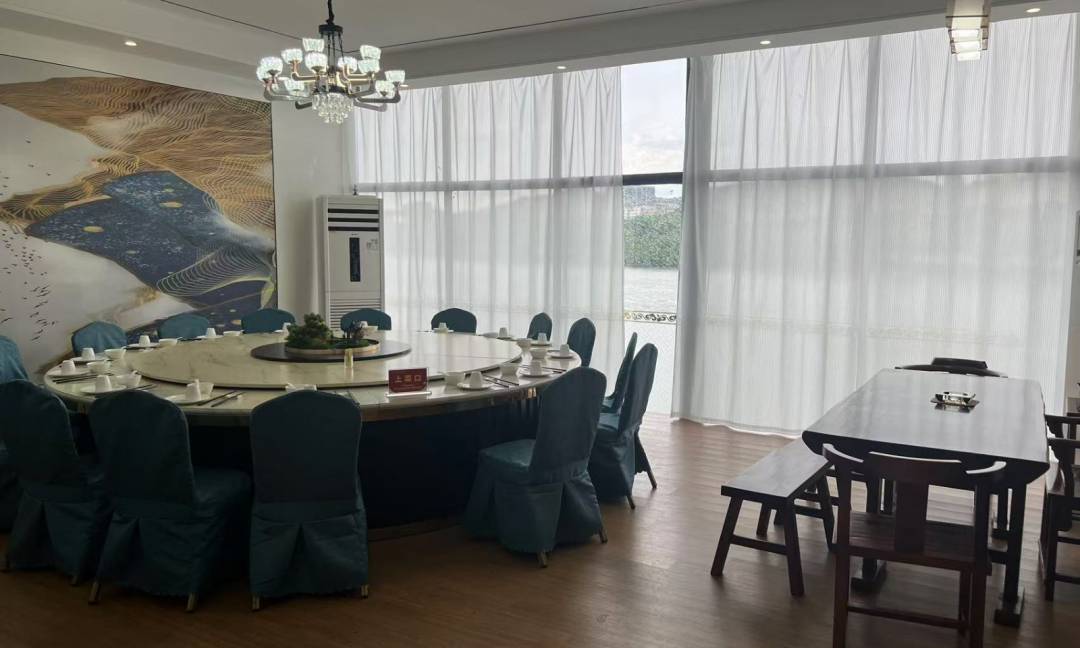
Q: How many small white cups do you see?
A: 14